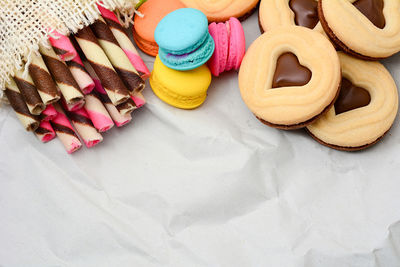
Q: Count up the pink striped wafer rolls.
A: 11